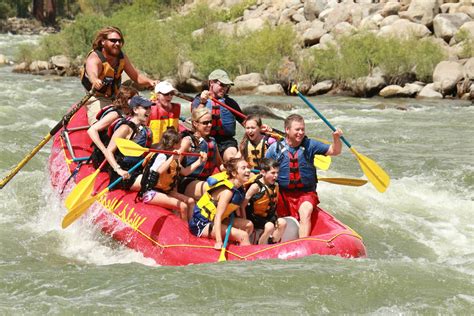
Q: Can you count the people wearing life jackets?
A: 11